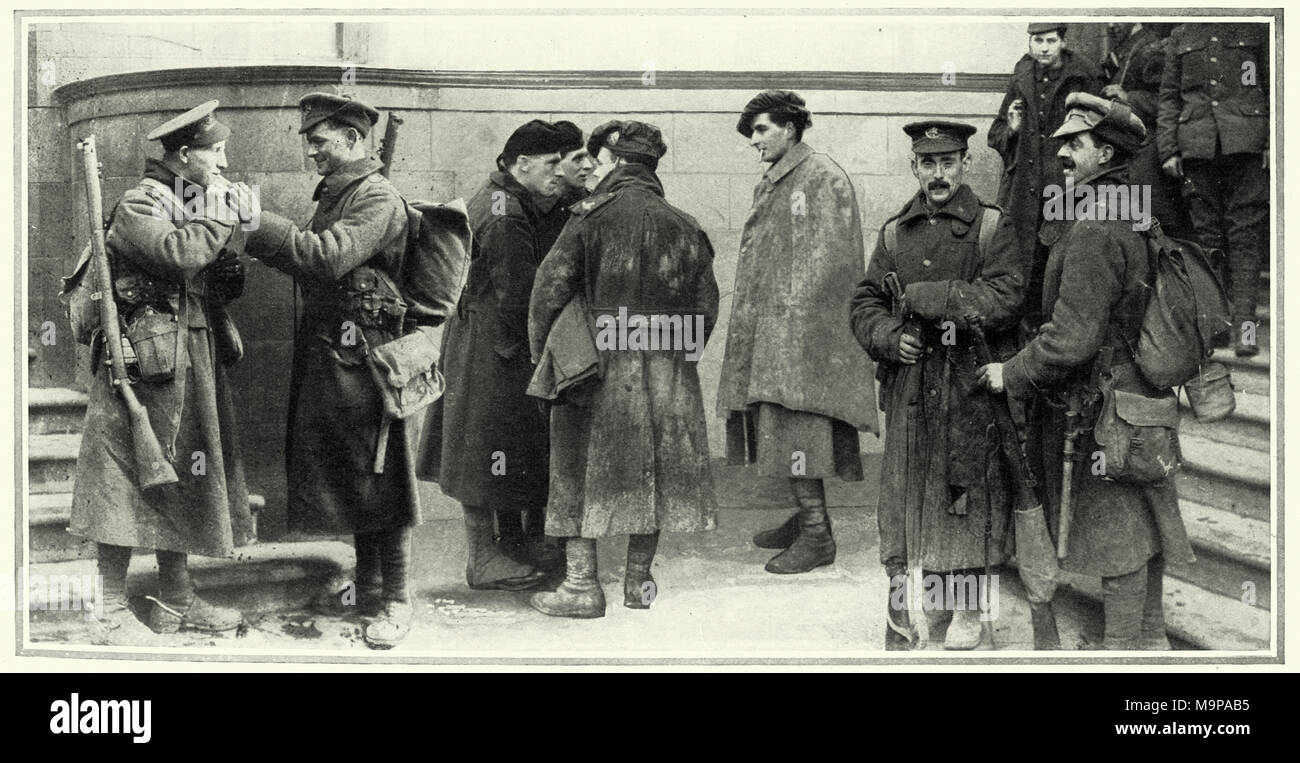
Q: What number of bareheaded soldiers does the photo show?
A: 0